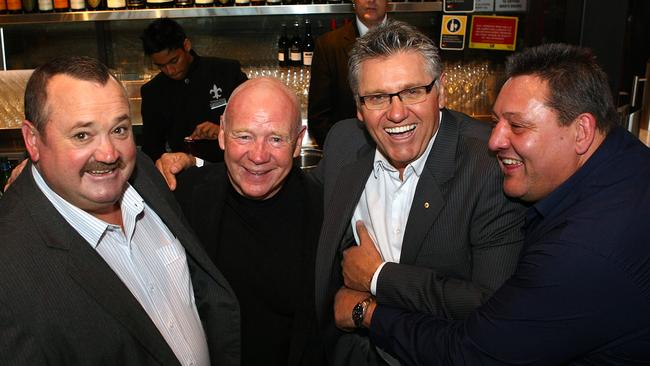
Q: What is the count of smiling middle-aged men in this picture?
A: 4